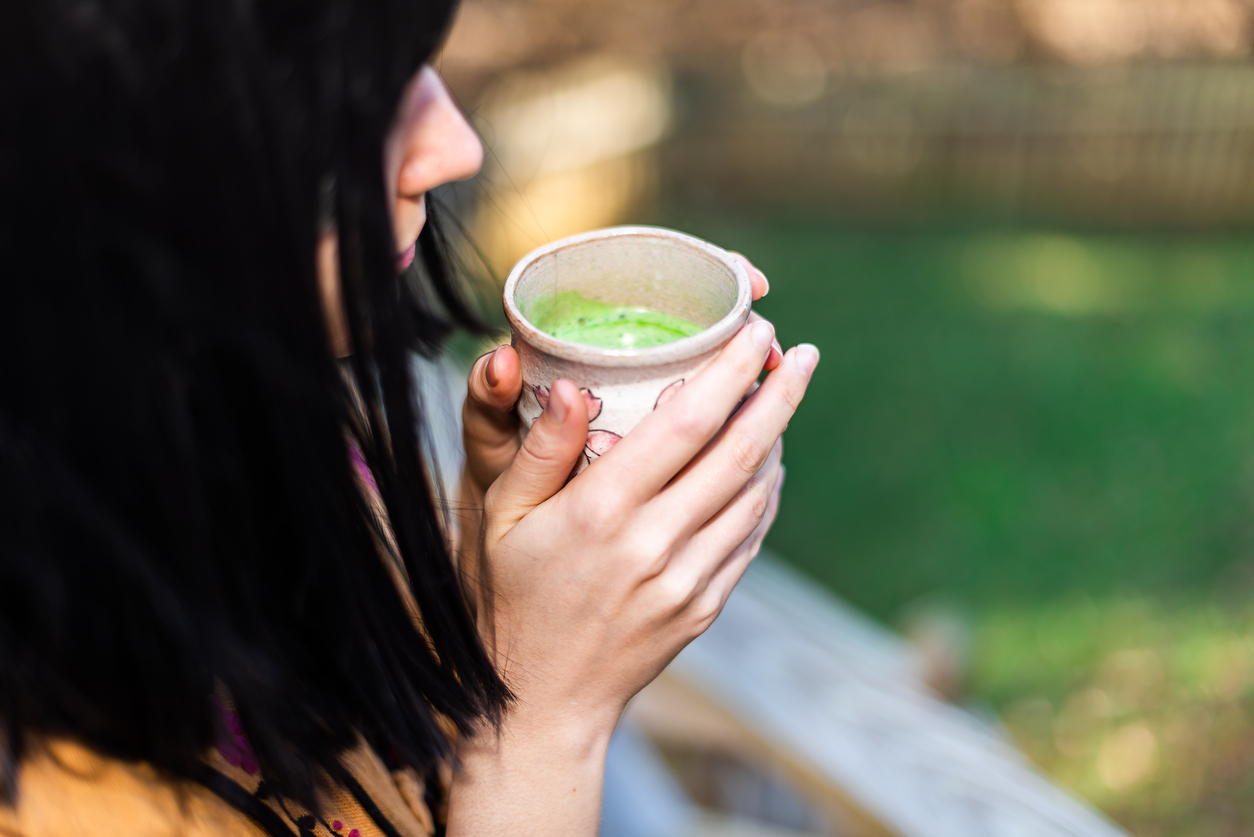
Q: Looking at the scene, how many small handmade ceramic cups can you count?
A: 1